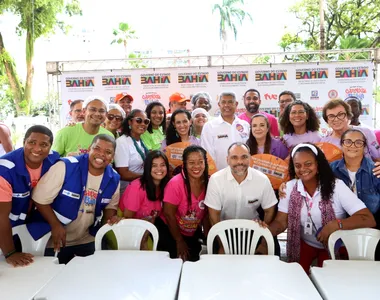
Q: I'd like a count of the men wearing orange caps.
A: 2